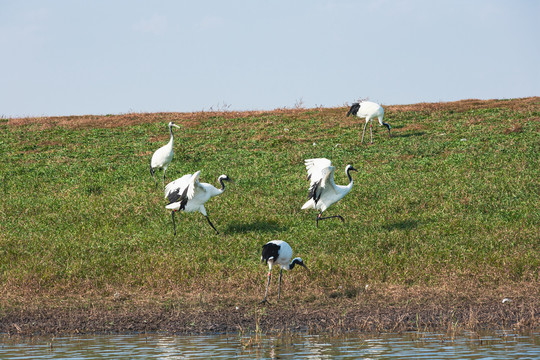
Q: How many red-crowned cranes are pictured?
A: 5